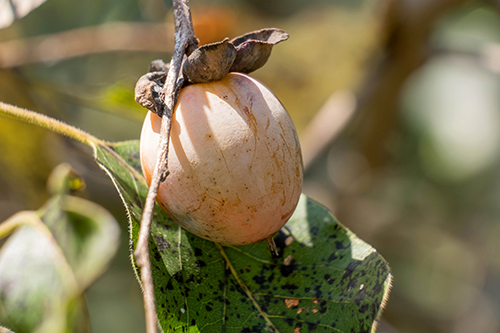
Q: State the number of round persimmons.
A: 1